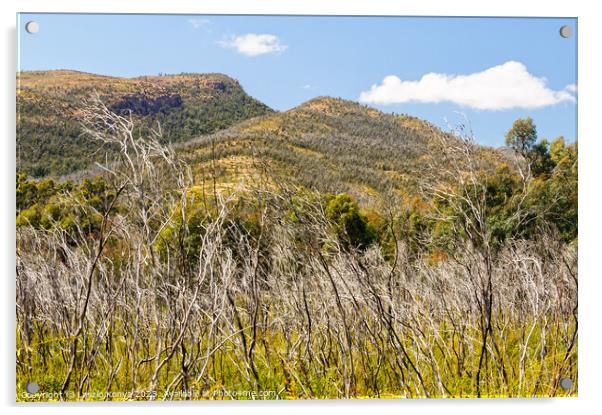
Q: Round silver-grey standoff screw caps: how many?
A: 4